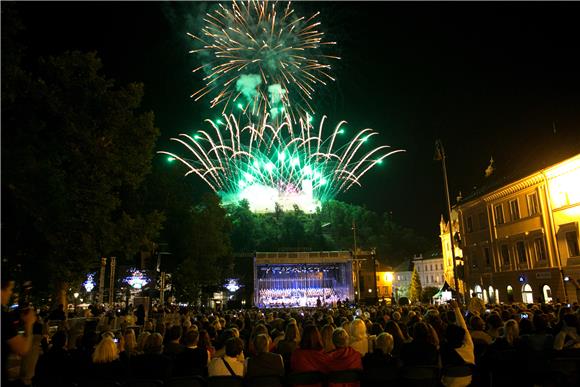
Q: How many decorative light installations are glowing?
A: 3